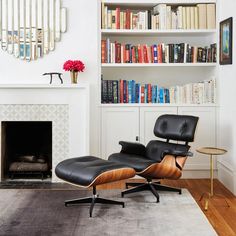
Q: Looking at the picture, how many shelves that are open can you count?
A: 3